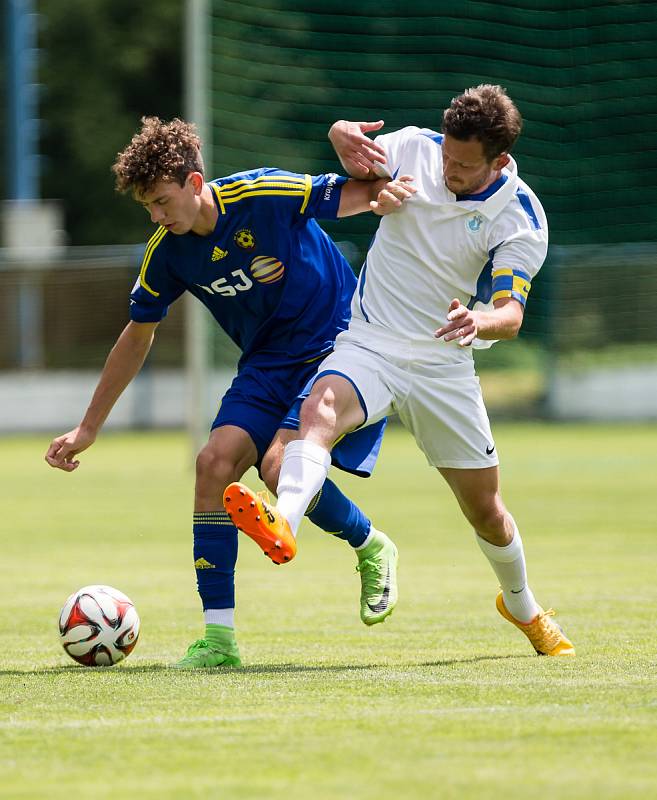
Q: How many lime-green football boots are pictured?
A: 2